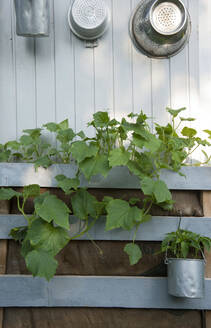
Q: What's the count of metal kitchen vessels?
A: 4